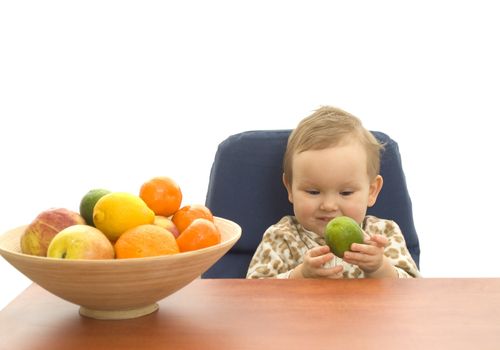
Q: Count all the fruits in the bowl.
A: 9